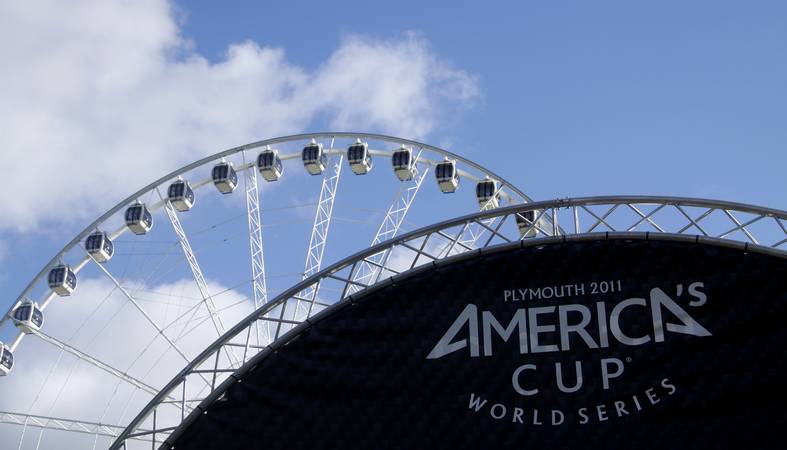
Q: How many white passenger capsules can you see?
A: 14